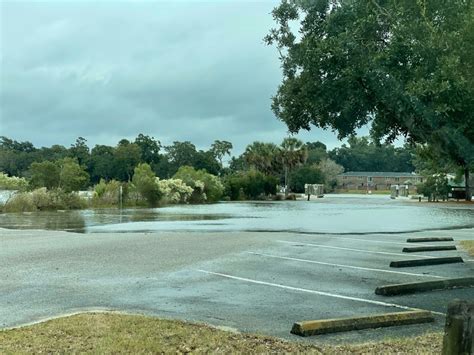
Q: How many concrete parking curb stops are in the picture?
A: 5